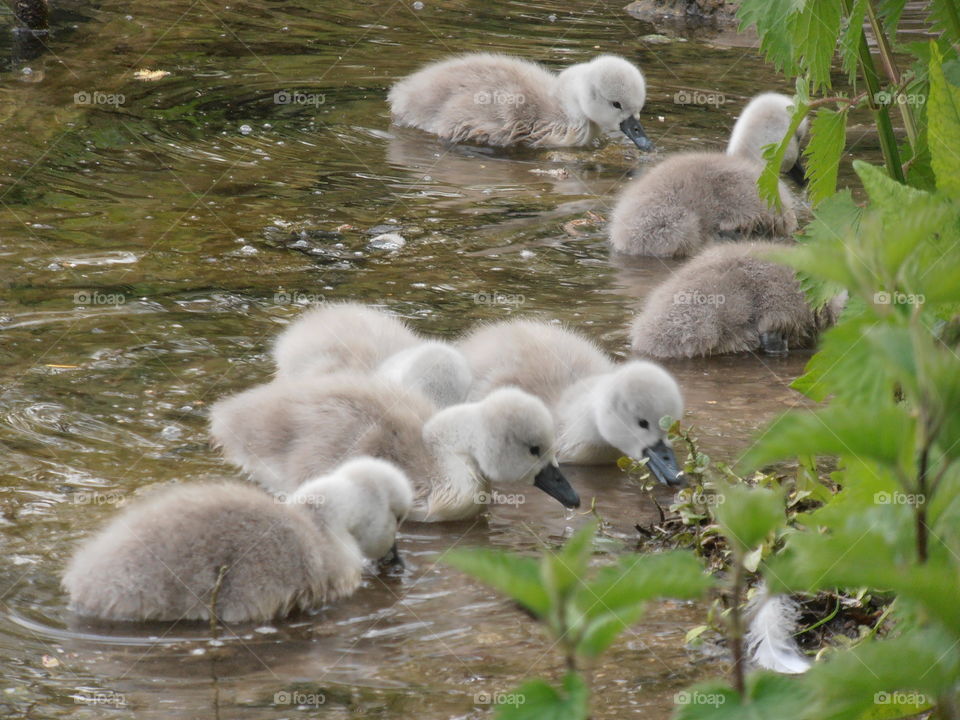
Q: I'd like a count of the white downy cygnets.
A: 7